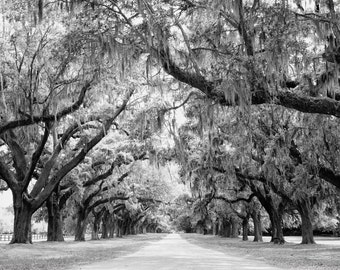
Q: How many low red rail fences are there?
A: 0